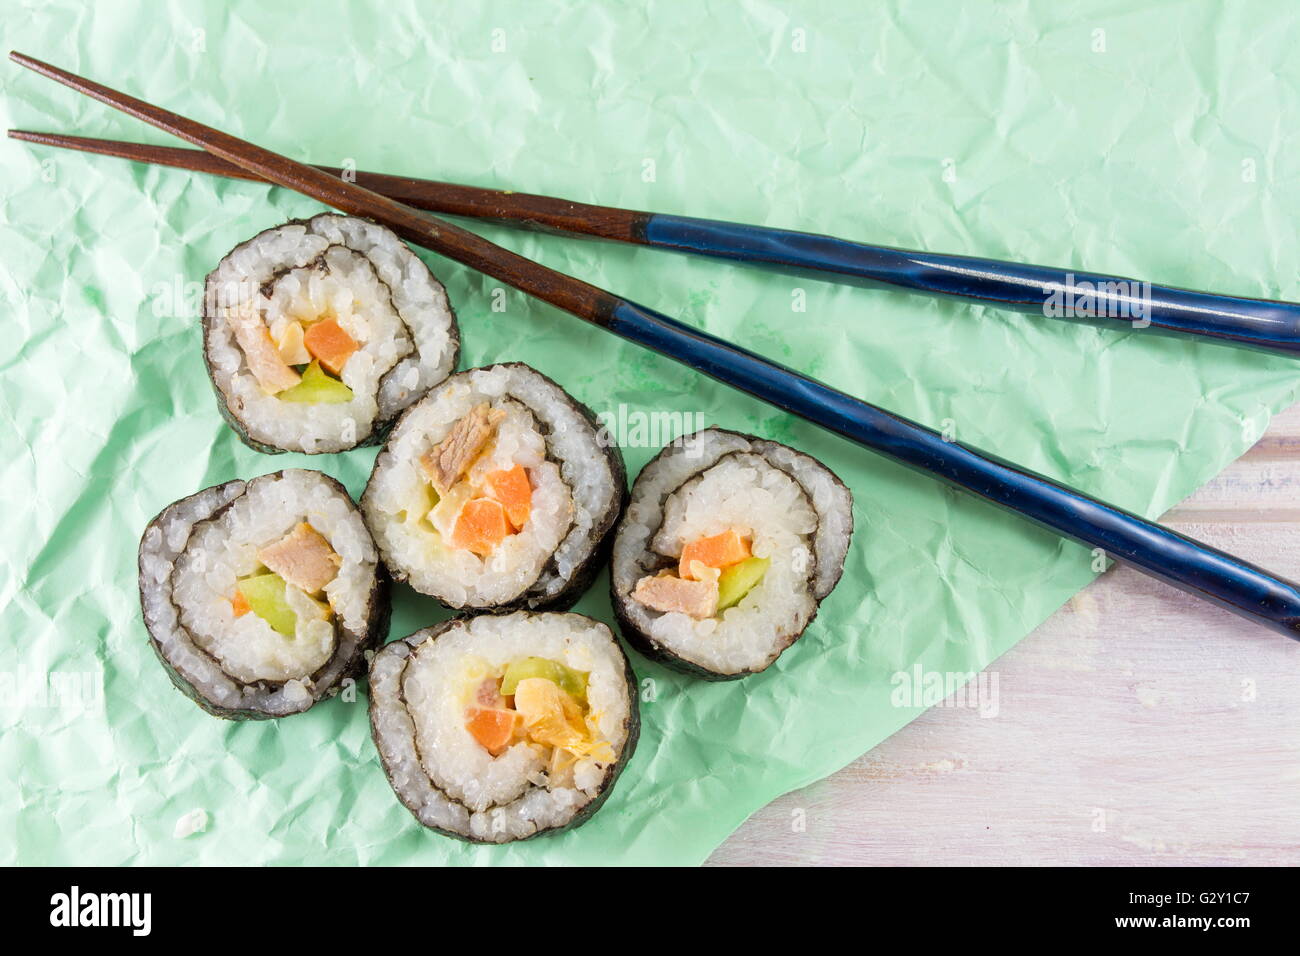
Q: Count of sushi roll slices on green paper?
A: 5